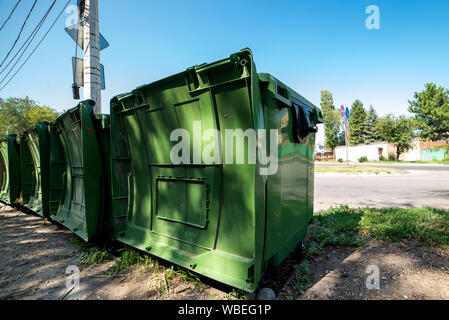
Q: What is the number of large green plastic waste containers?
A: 4